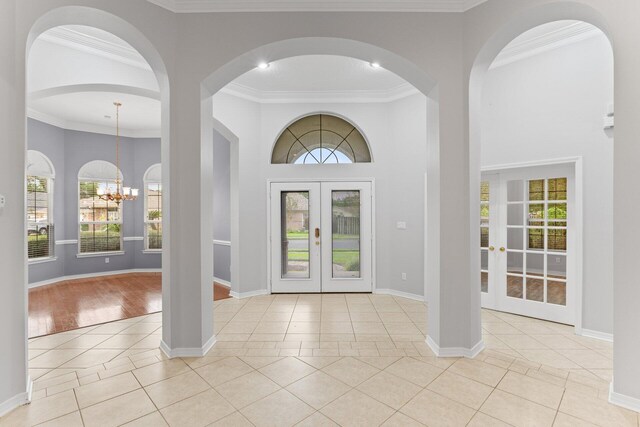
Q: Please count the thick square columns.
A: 2